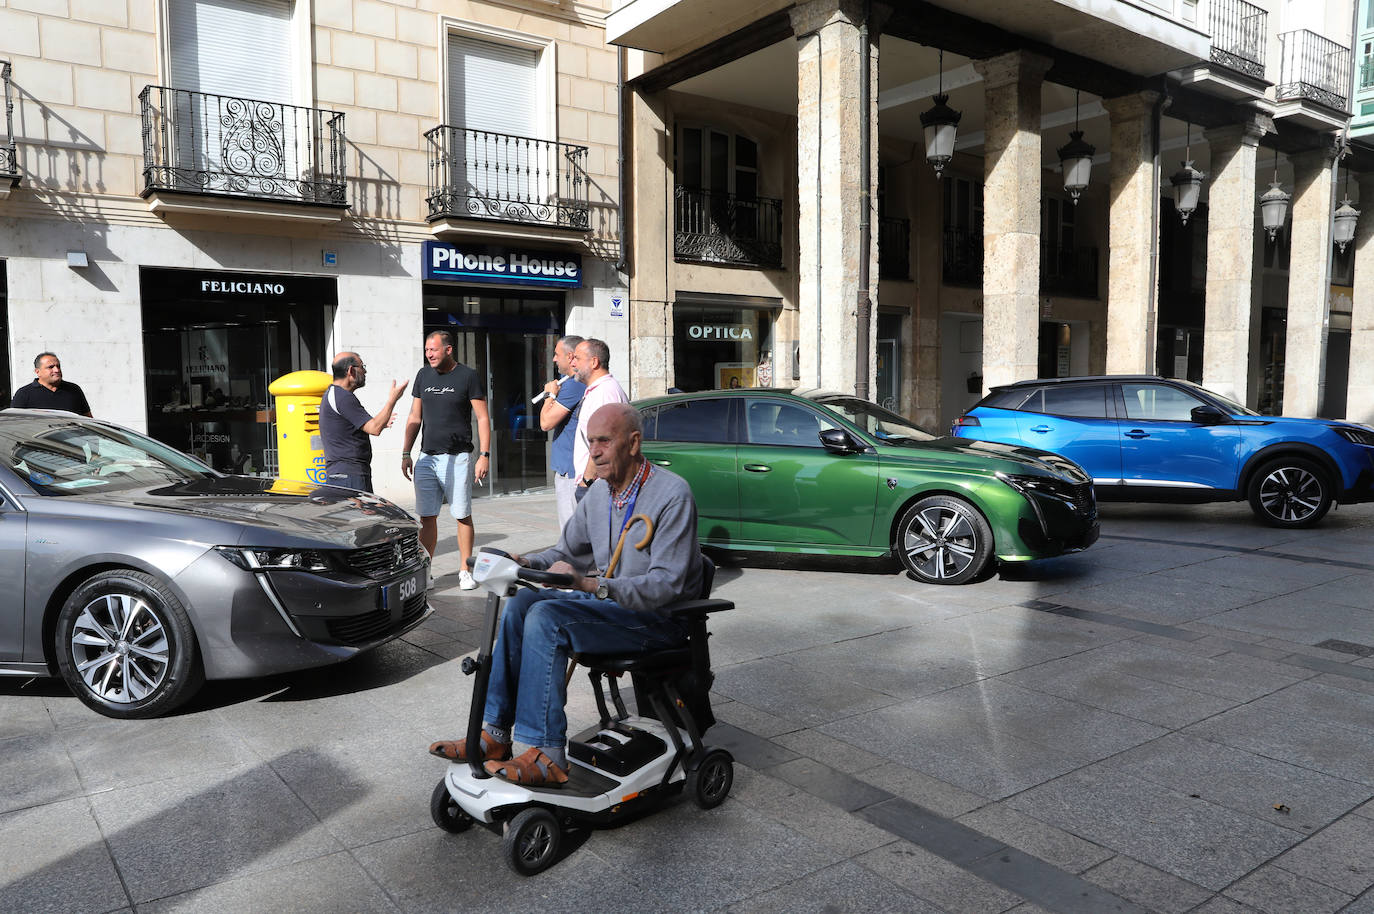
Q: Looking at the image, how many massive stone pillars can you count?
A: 6